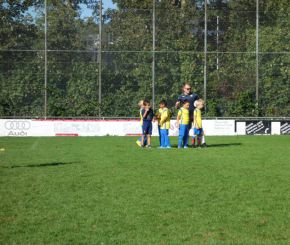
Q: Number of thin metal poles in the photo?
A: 5